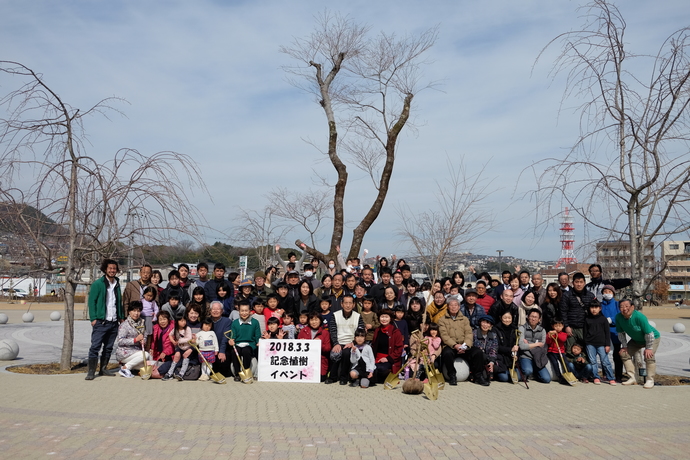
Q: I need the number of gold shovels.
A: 8